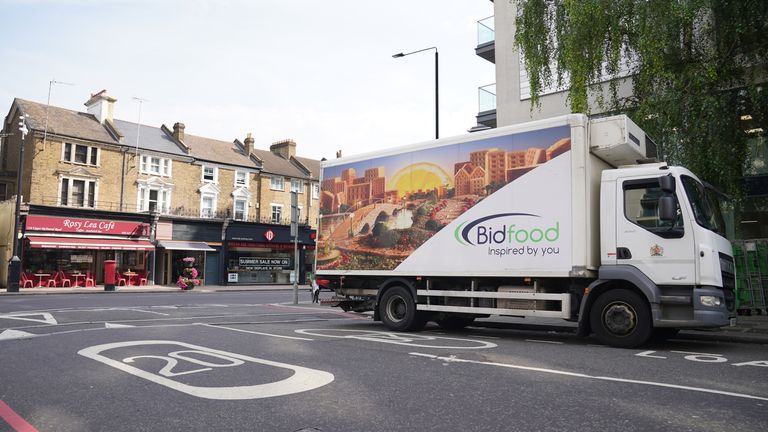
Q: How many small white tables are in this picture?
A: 3